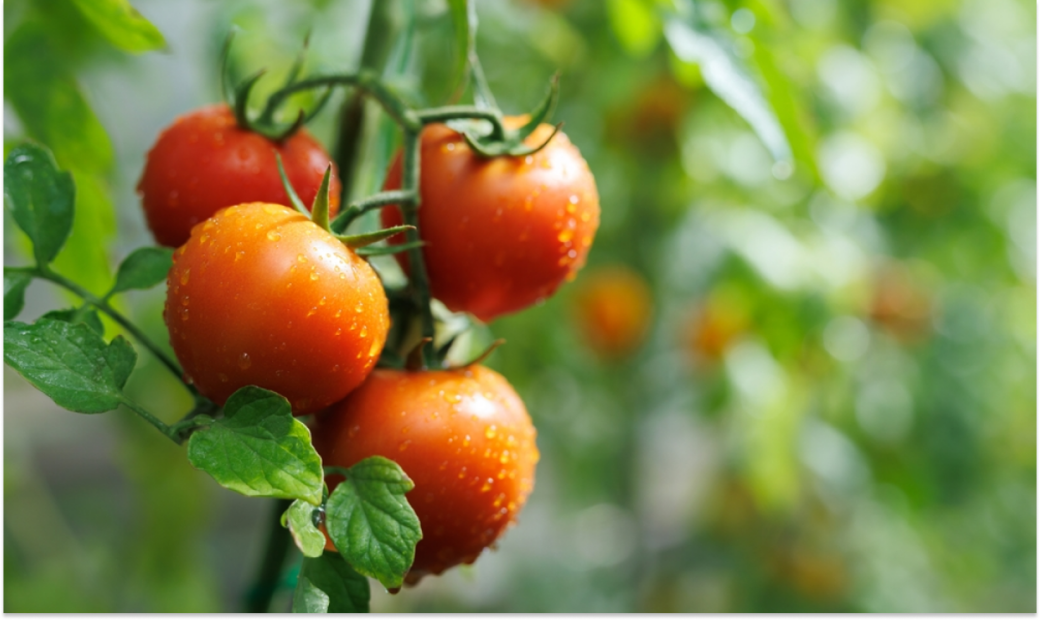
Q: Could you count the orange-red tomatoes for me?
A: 4